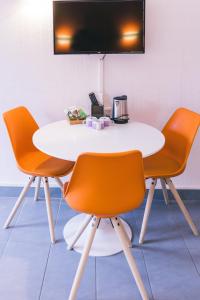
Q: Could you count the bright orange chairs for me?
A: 3